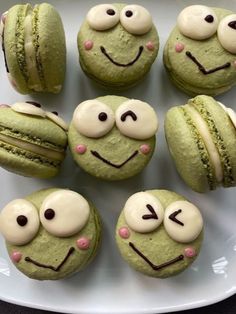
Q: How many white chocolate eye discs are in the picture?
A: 14